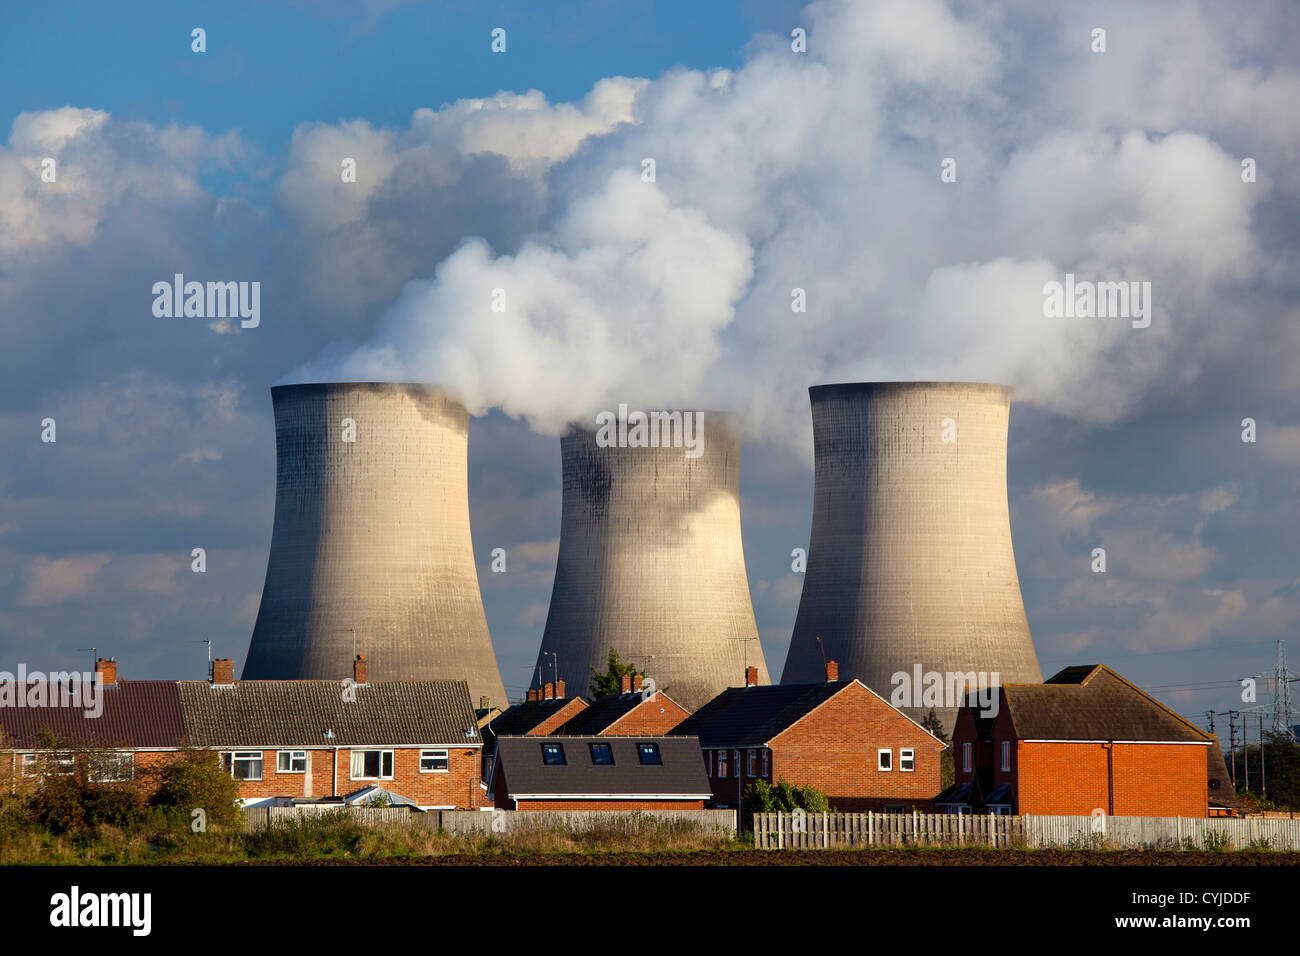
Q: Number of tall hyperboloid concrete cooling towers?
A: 3